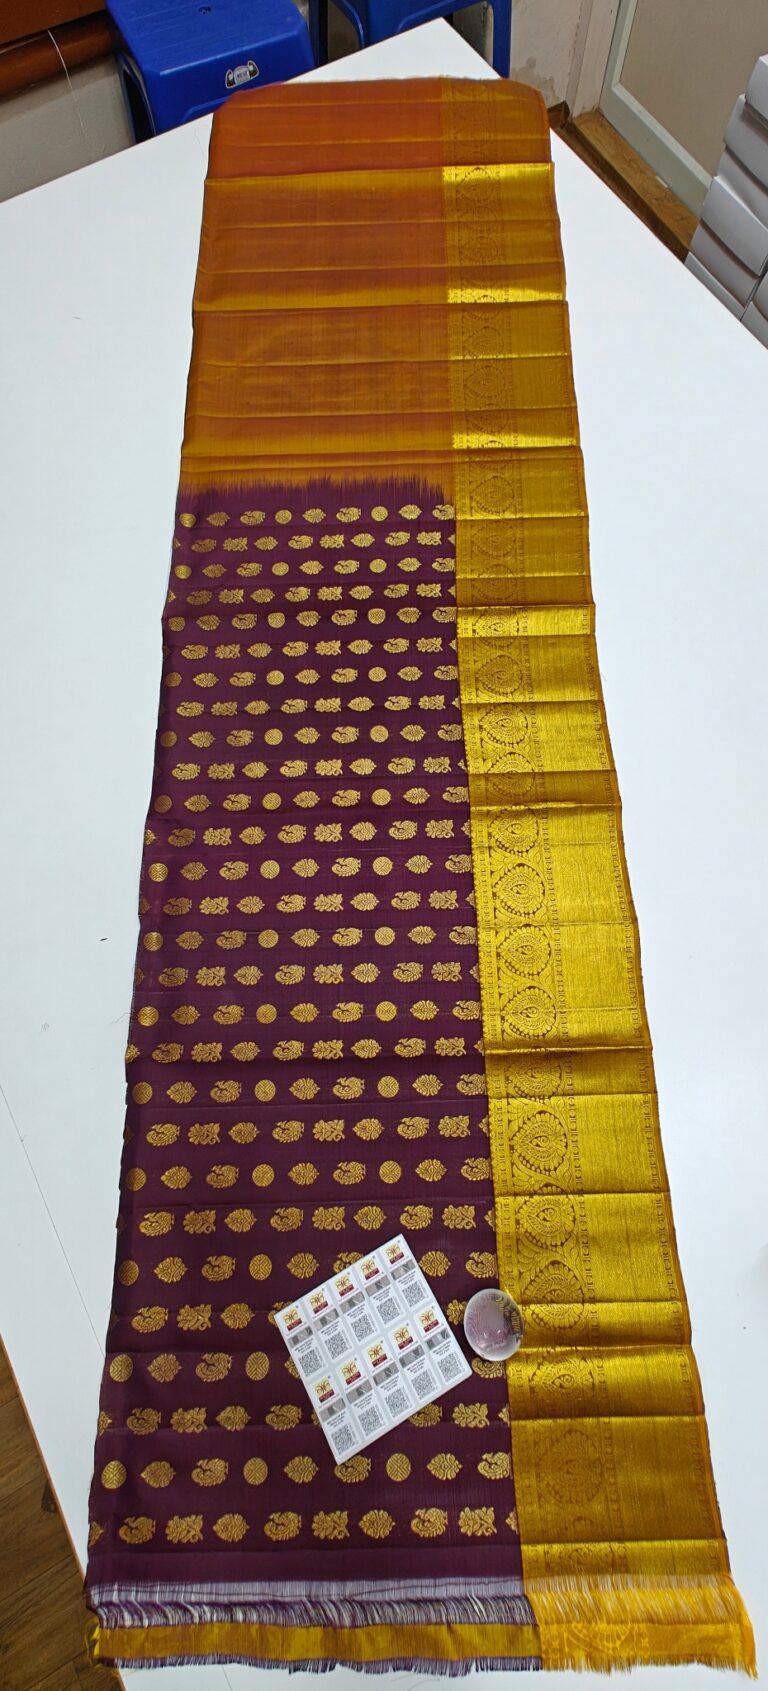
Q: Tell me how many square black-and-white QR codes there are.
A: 10